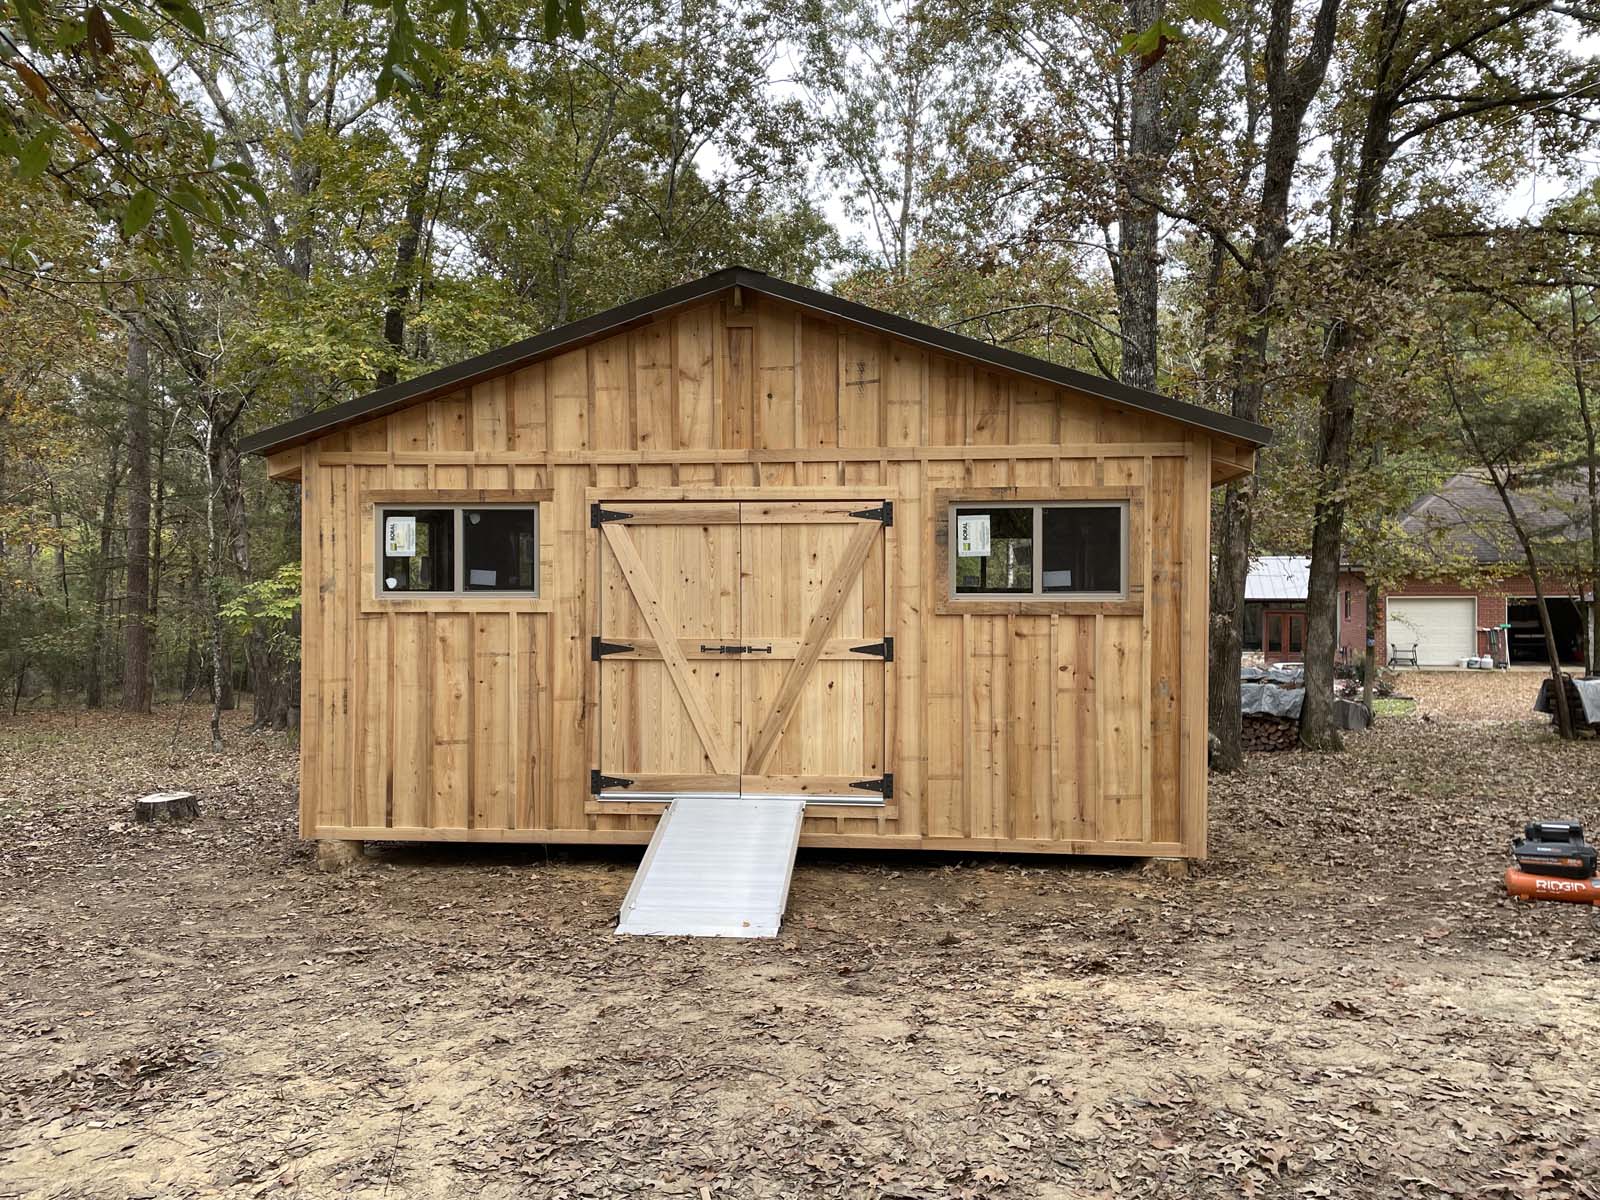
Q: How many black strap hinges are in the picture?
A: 6